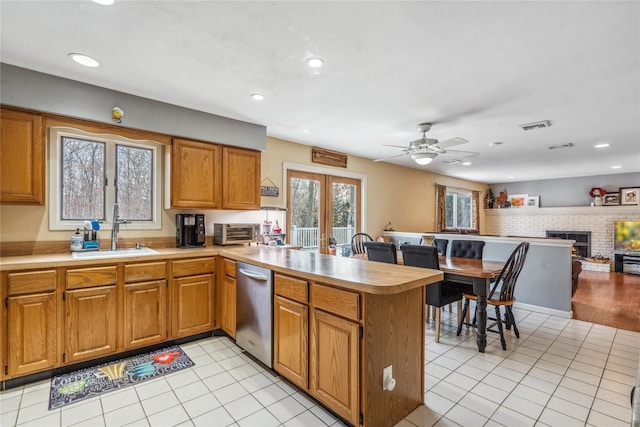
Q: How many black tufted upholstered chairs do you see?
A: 4